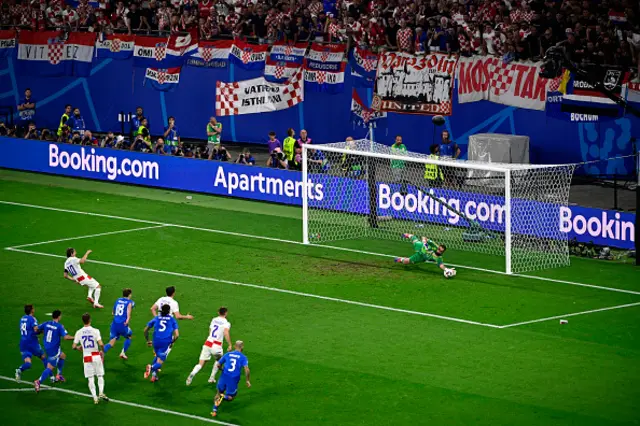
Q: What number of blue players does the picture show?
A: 5